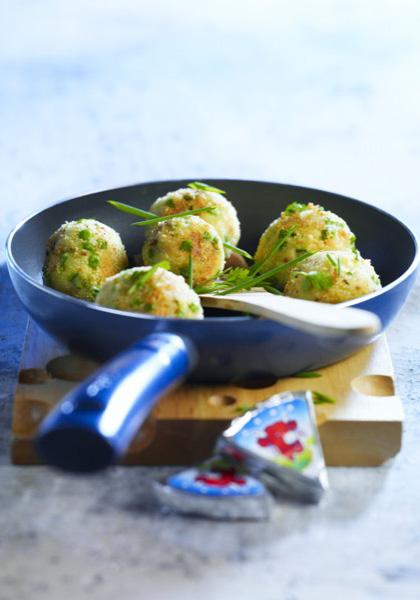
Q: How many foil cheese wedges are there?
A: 2